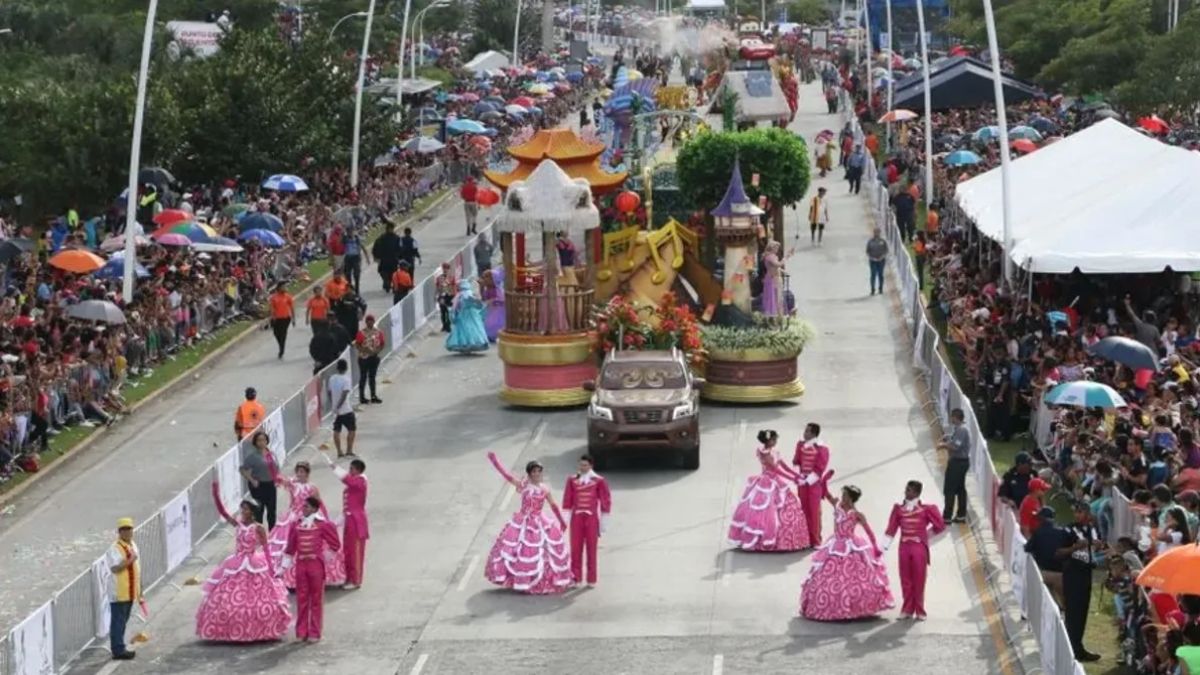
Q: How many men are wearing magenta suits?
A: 5